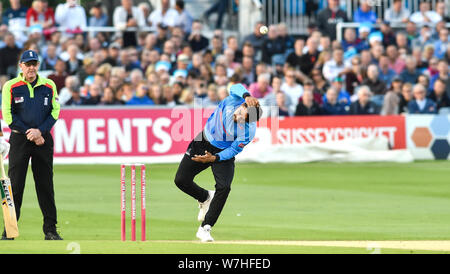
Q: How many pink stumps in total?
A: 3